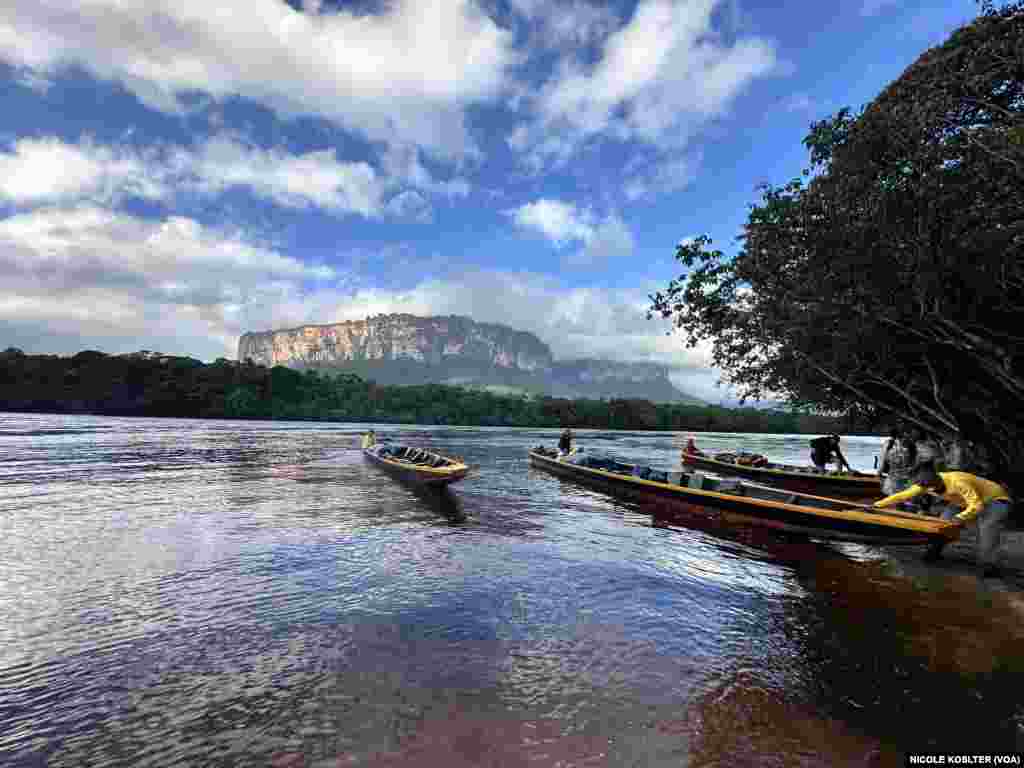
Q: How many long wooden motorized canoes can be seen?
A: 3